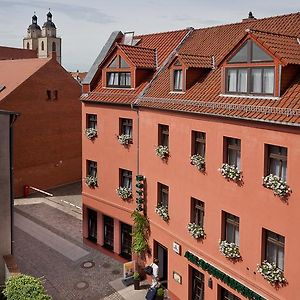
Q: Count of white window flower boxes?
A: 12